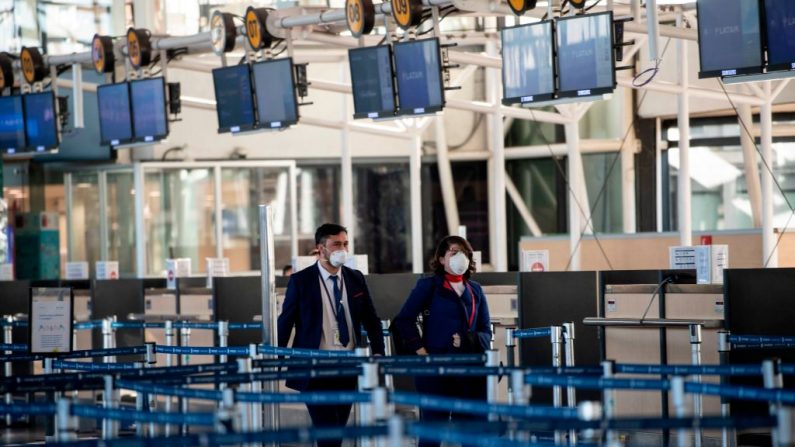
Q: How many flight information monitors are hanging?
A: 12